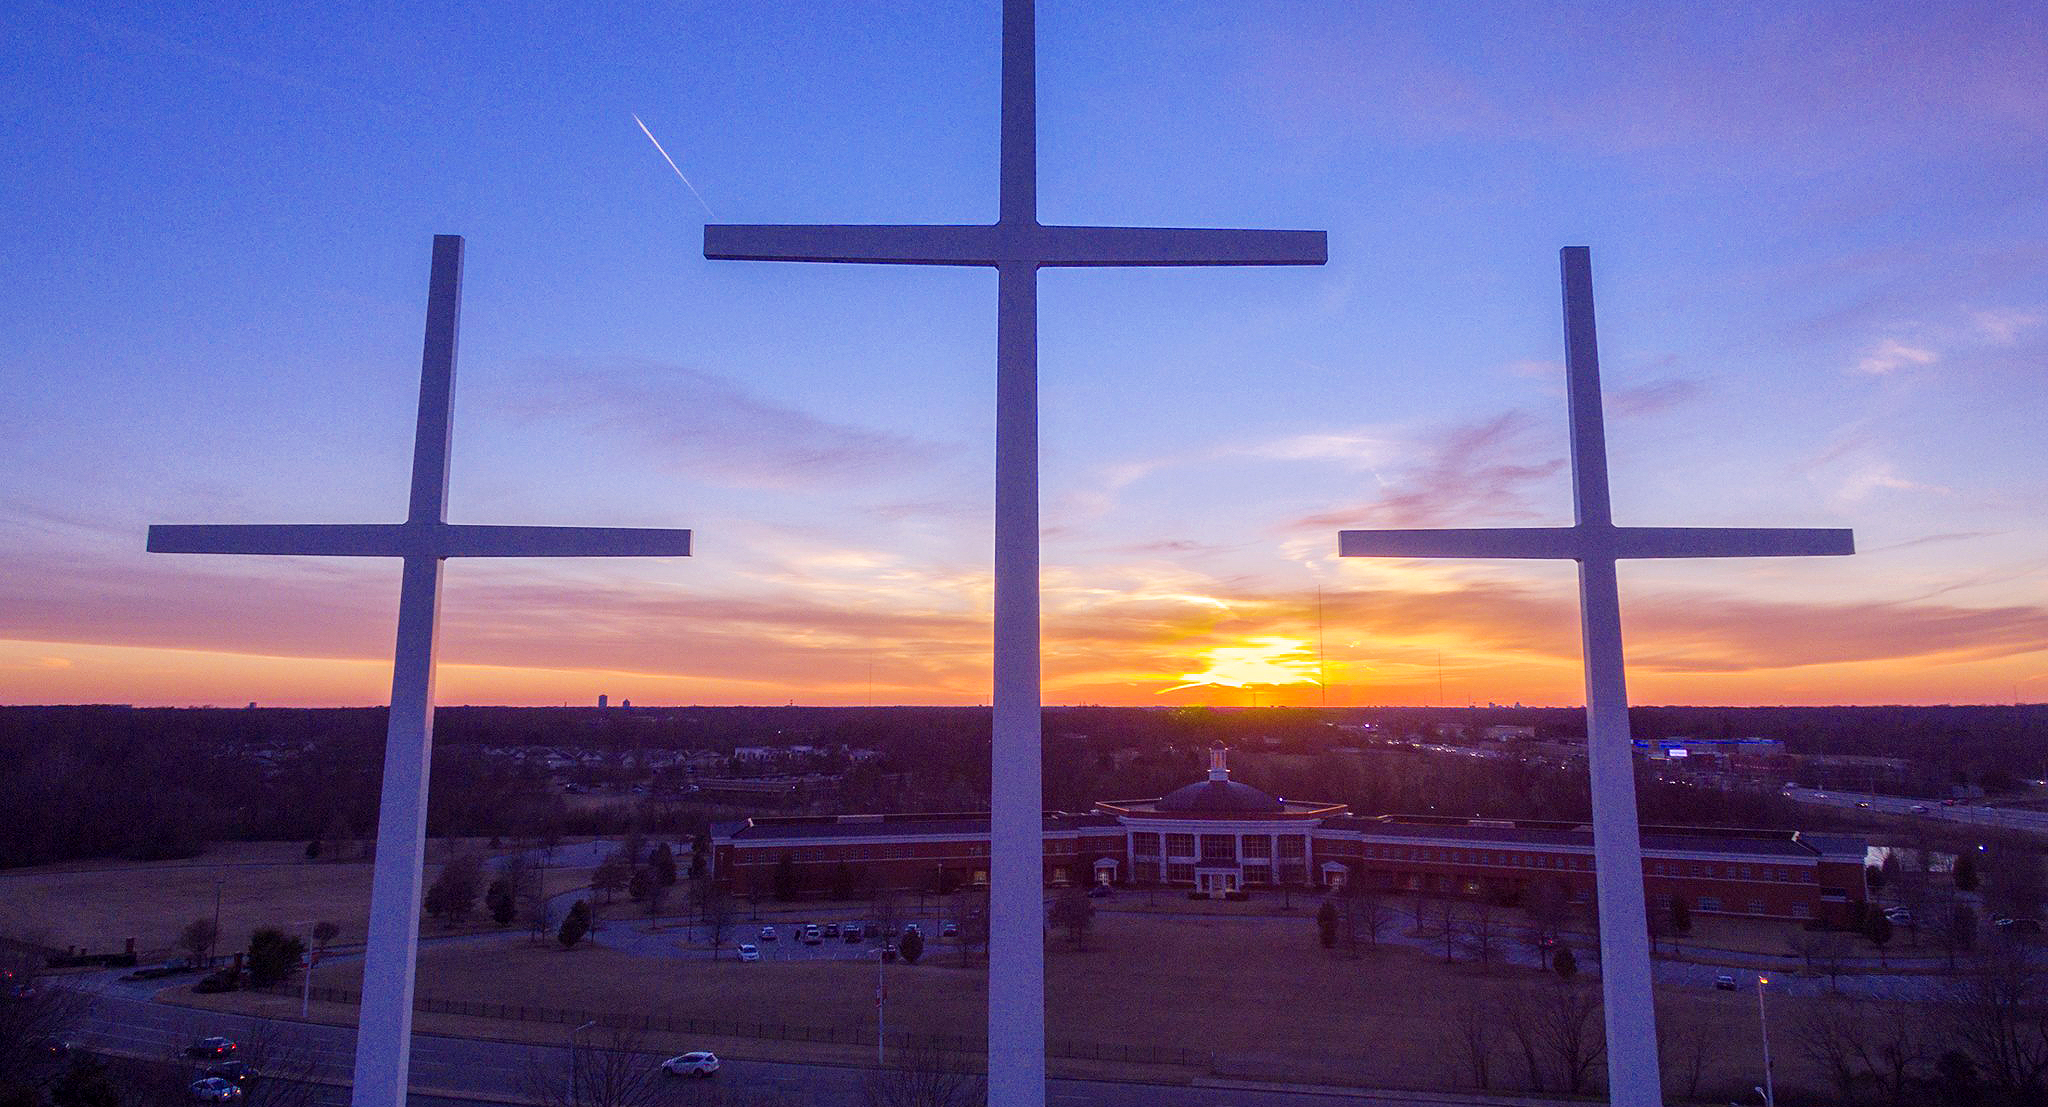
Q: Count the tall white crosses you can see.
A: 3